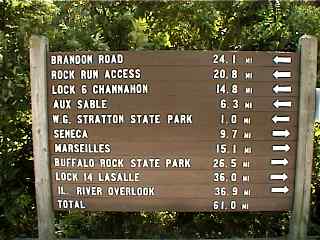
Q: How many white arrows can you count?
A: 10